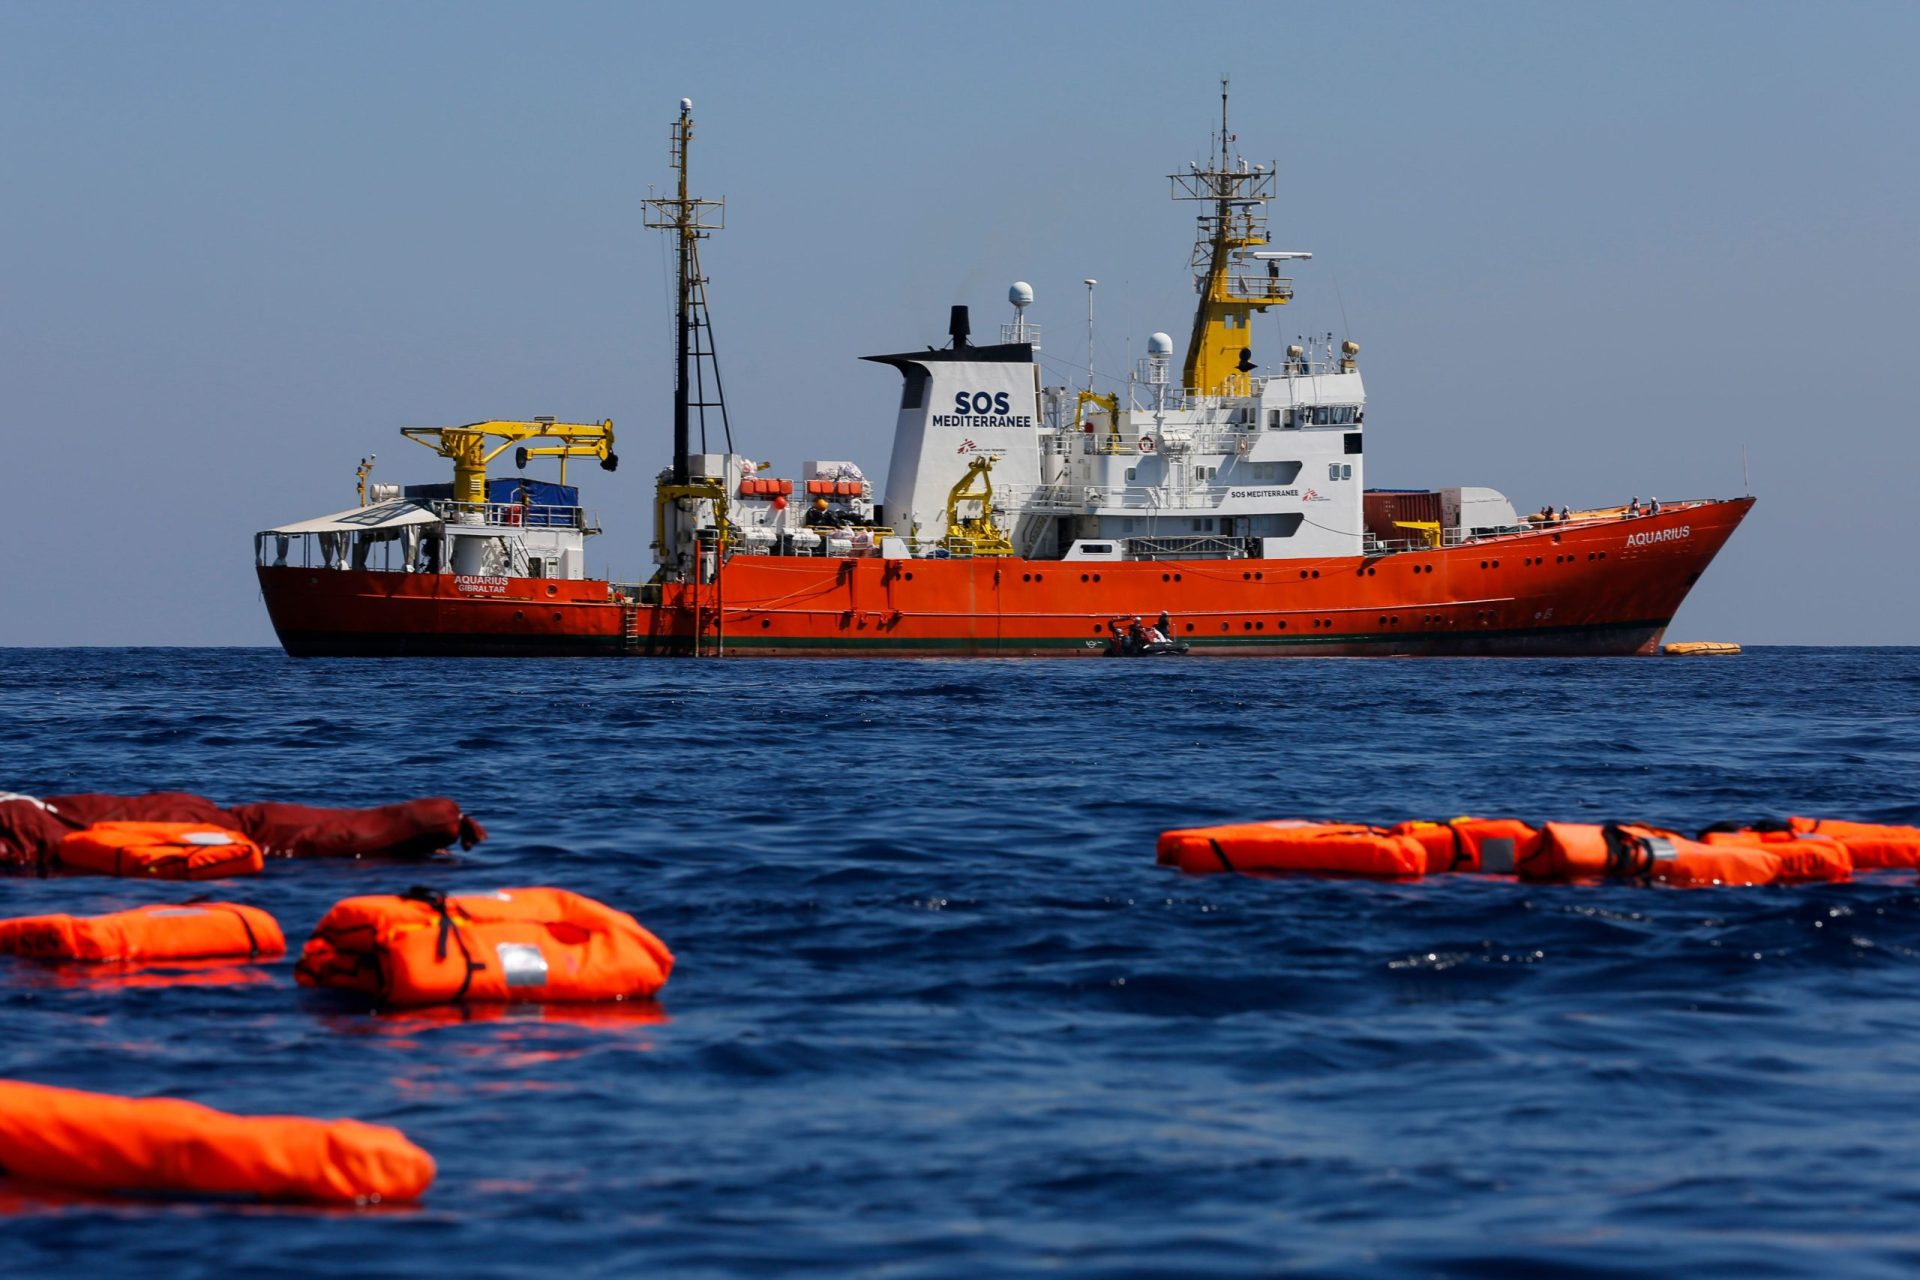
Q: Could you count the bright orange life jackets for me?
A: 9